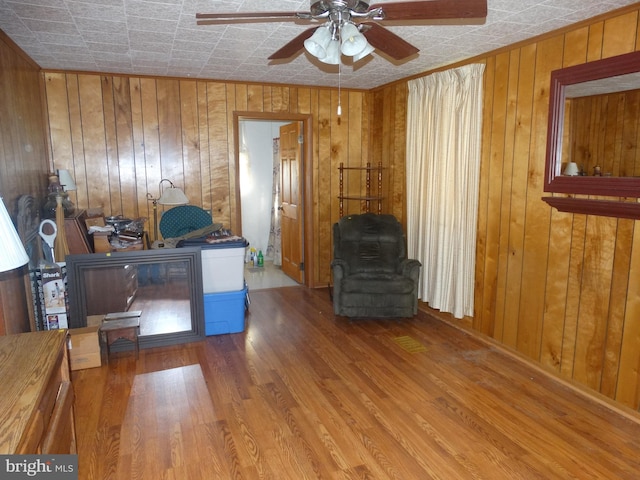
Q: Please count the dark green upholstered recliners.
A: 1